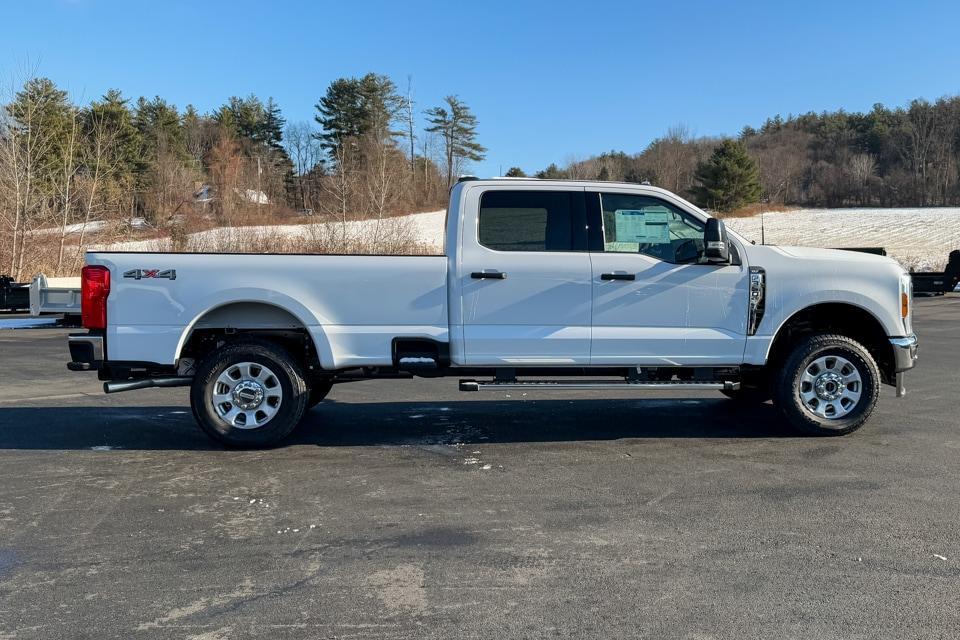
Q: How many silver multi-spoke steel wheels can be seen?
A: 2